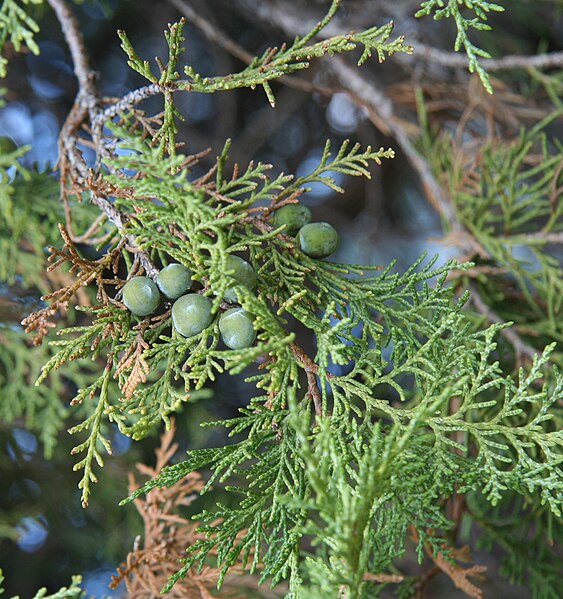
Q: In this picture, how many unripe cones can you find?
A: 7